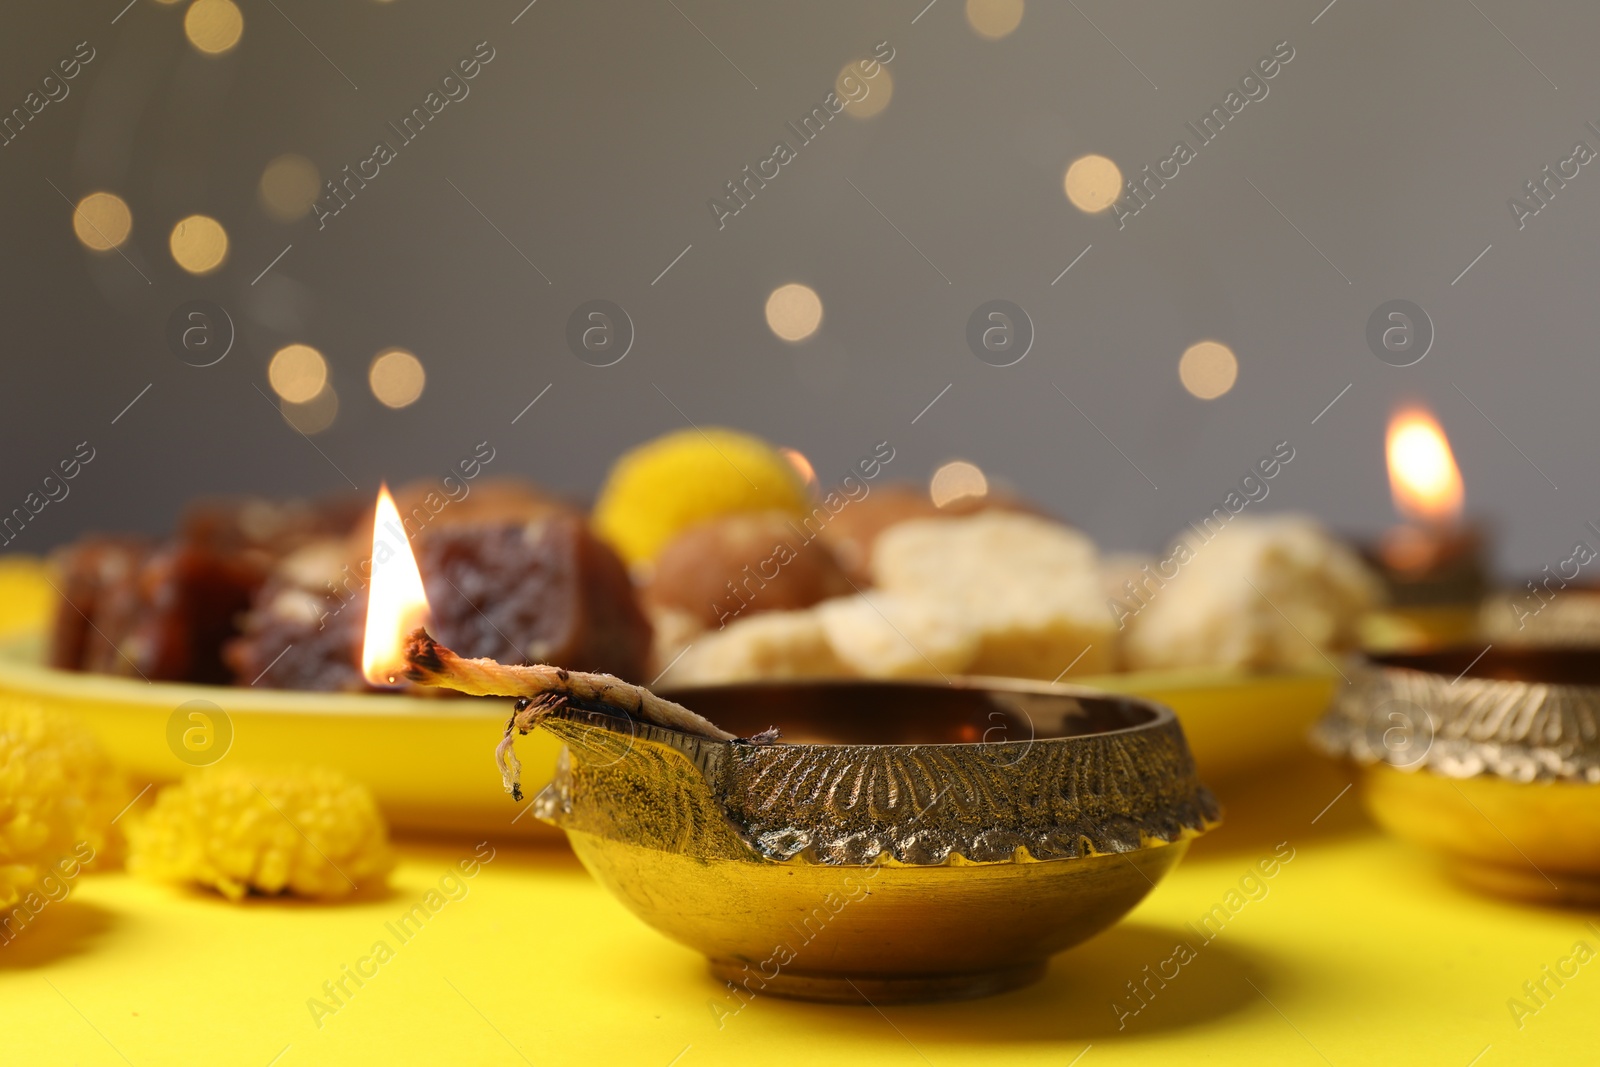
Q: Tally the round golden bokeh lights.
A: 13